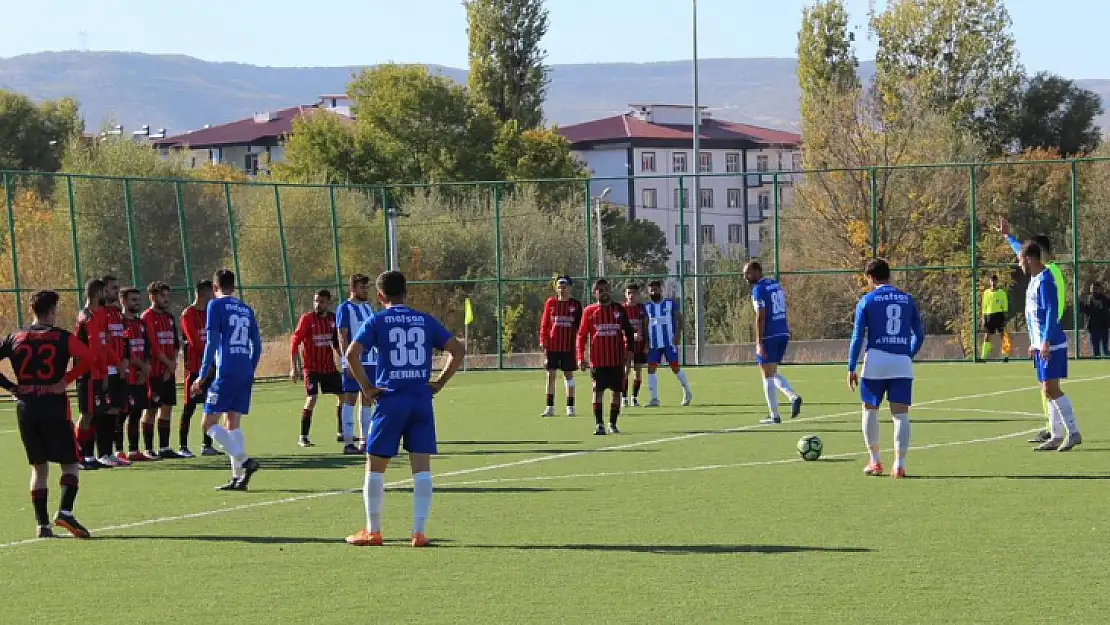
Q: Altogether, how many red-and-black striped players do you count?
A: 10